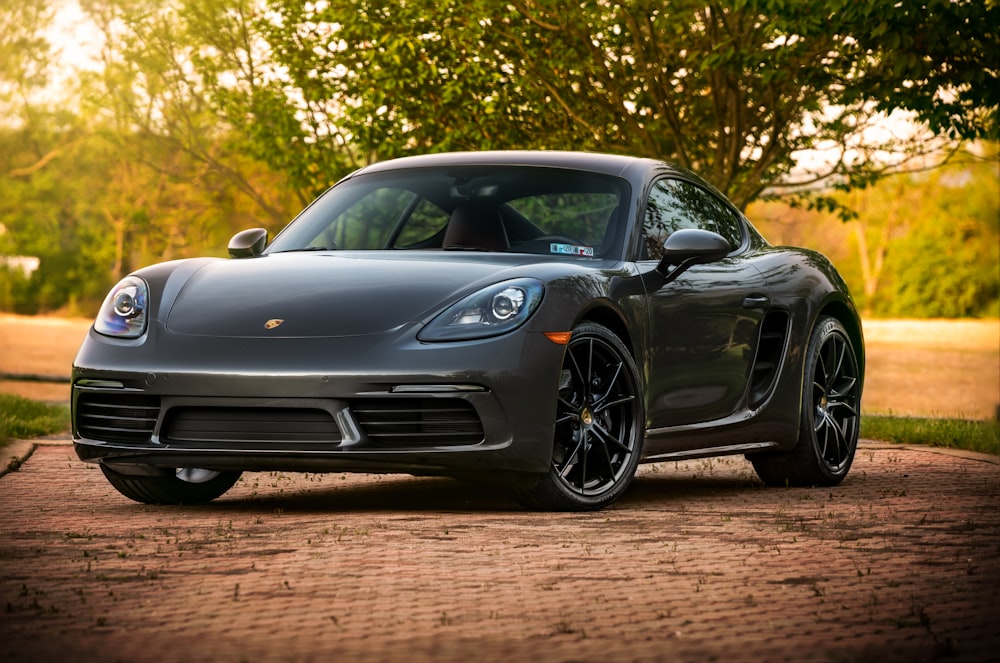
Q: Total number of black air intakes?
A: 4